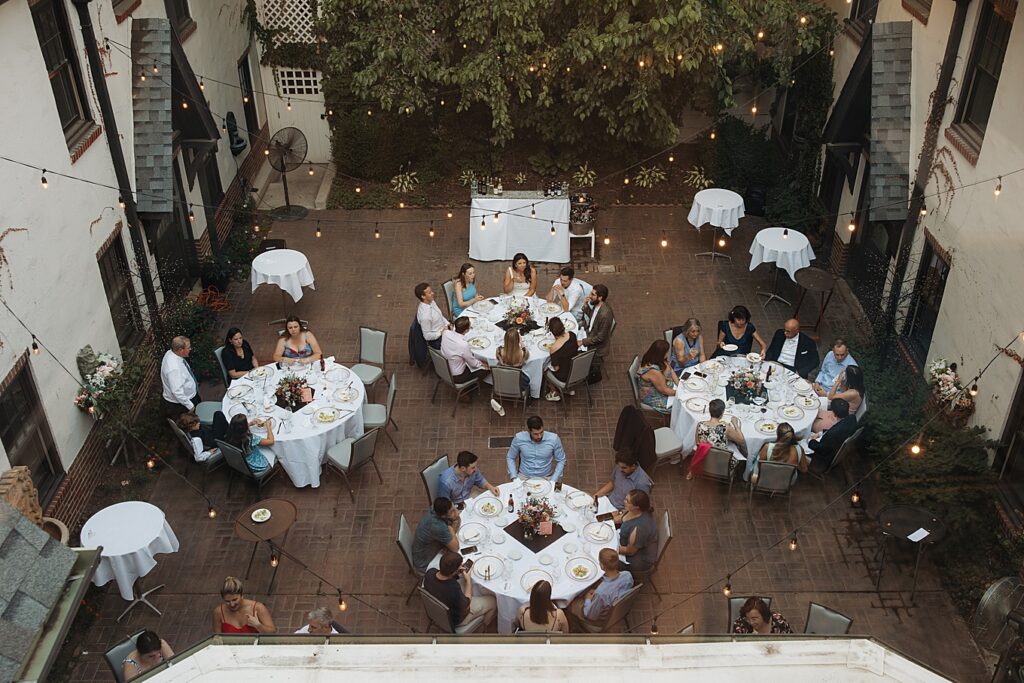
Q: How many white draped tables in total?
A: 9